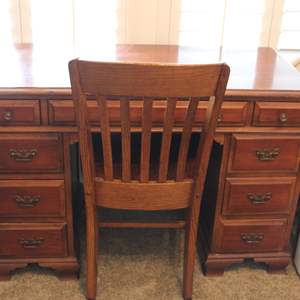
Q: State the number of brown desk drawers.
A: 9